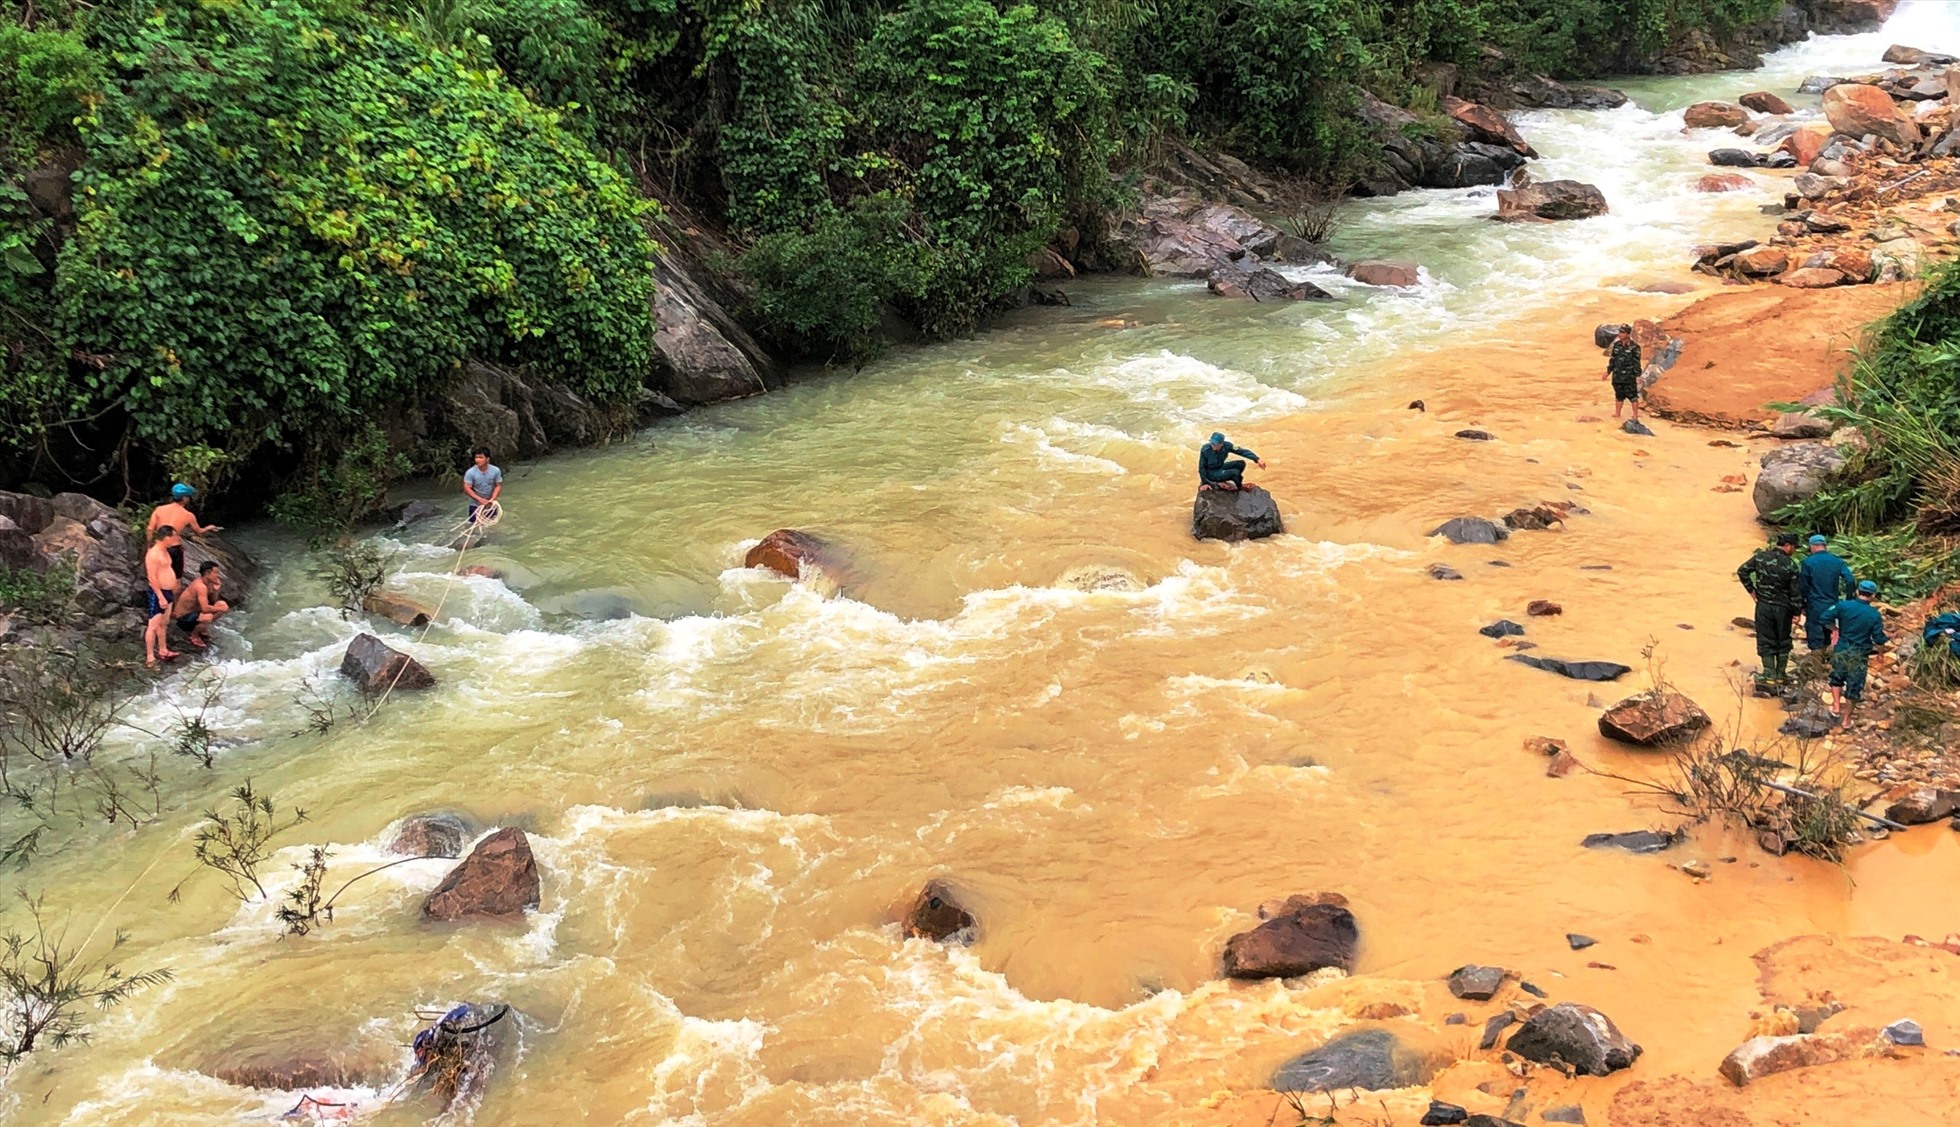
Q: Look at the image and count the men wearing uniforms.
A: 5